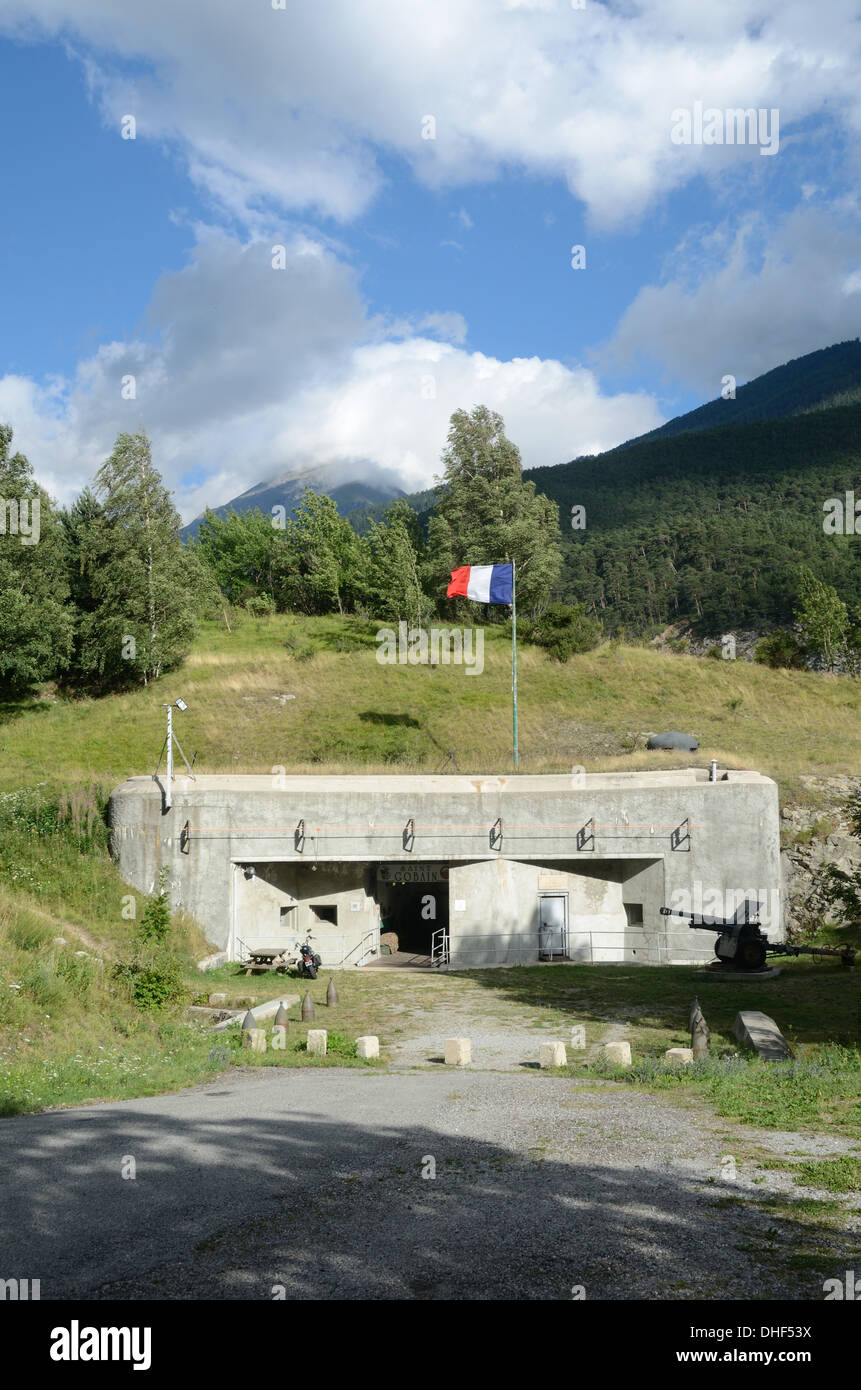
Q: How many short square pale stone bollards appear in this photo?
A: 7